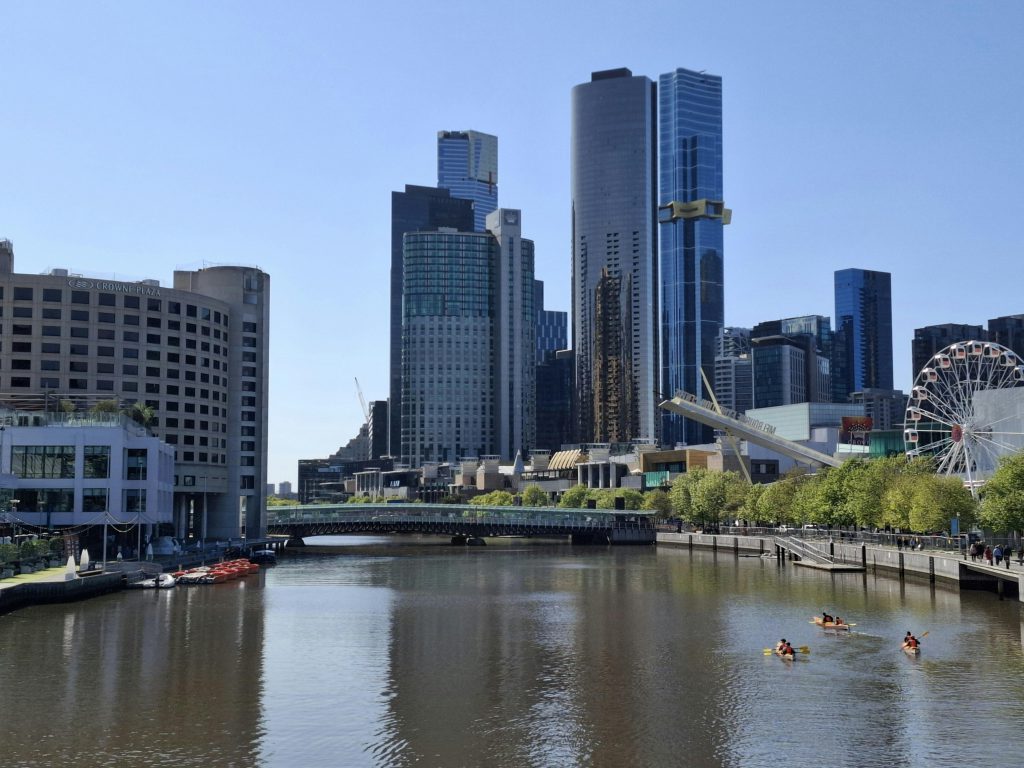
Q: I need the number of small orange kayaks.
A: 3